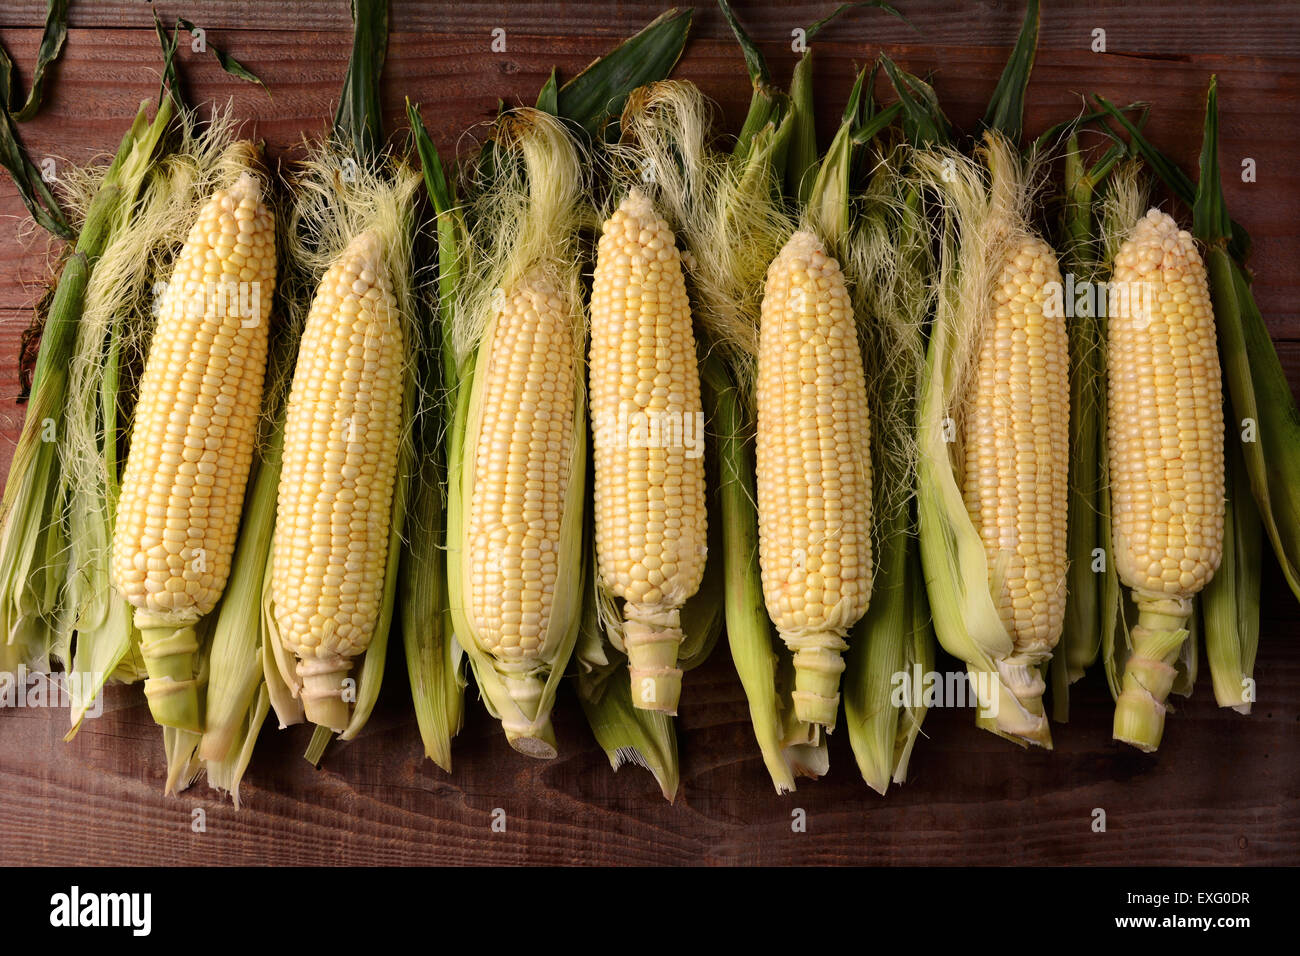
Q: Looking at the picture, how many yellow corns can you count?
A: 7